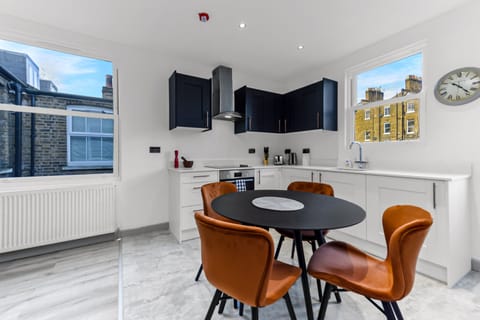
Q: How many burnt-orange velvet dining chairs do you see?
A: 4